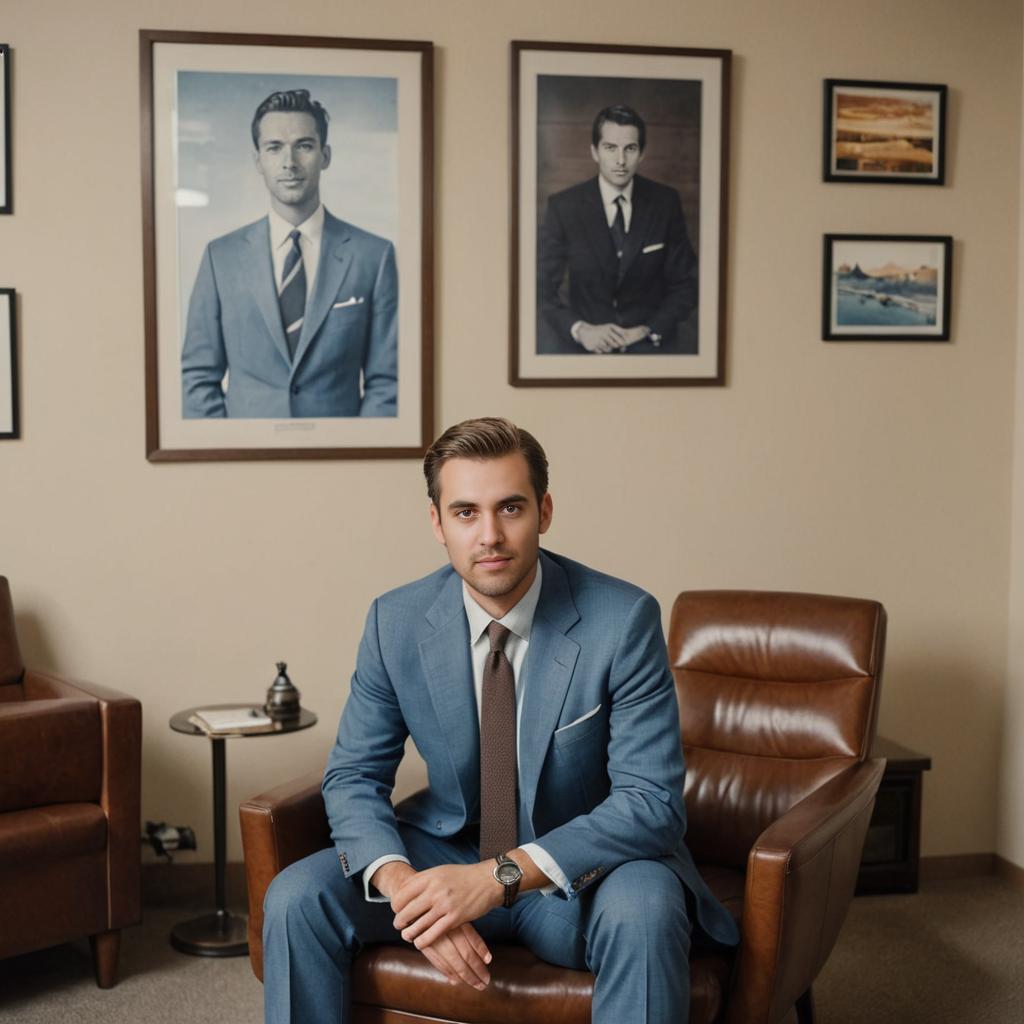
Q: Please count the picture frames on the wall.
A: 6